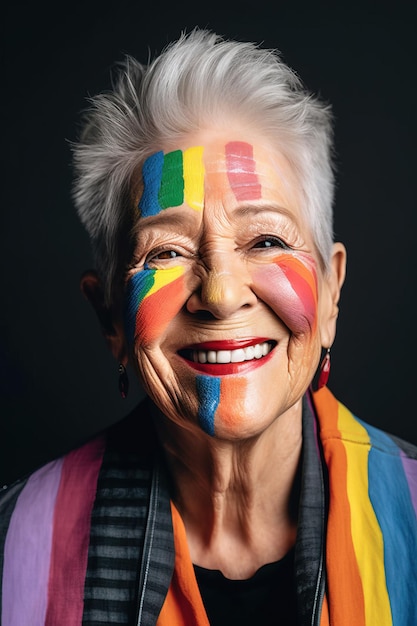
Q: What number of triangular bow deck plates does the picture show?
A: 0